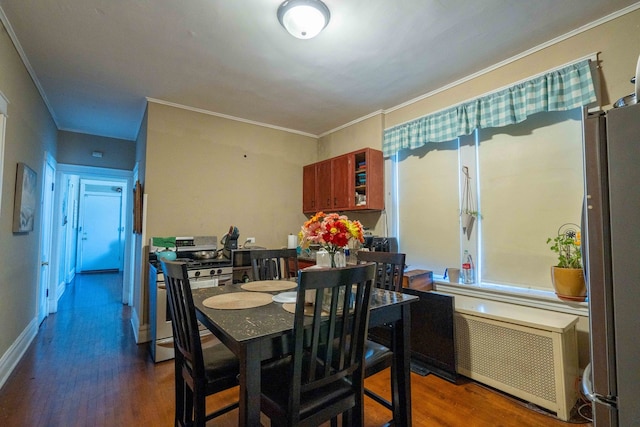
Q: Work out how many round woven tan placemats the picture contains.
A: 3